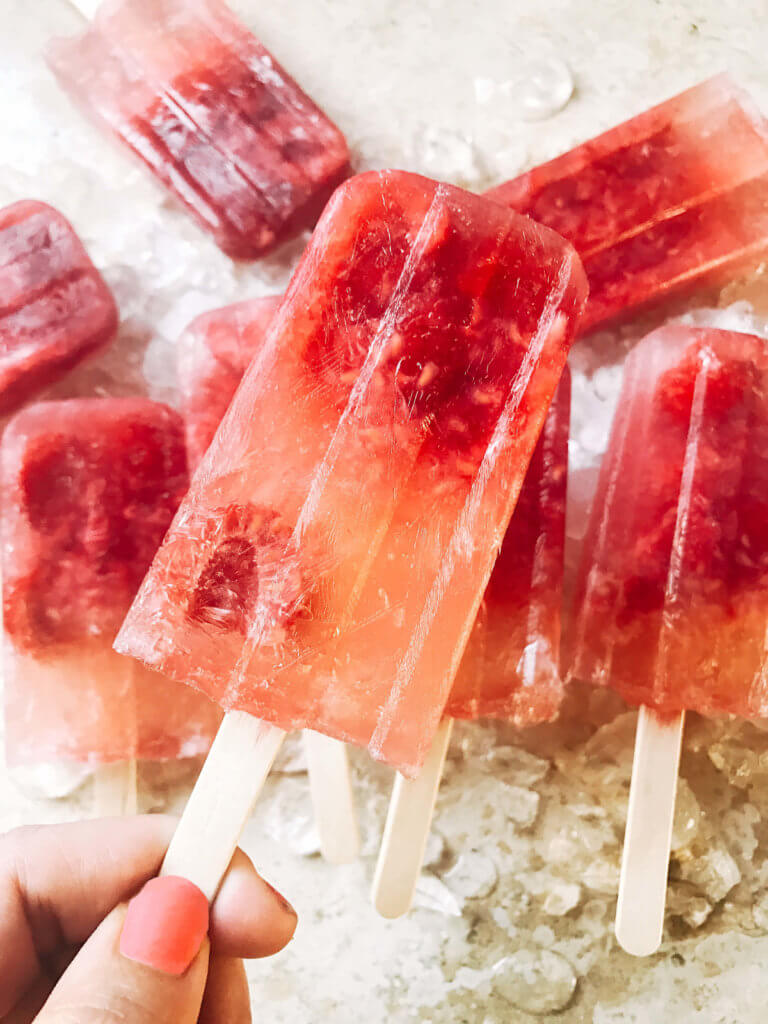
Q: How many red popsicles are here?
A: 8